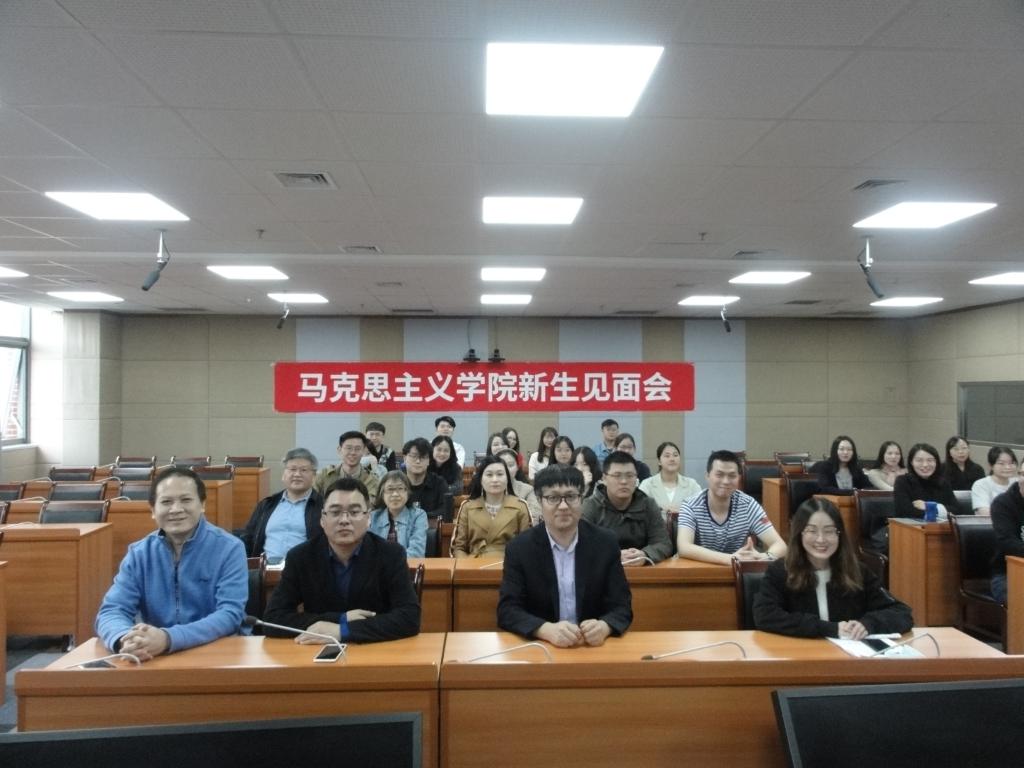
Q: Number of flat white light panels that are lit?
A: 14